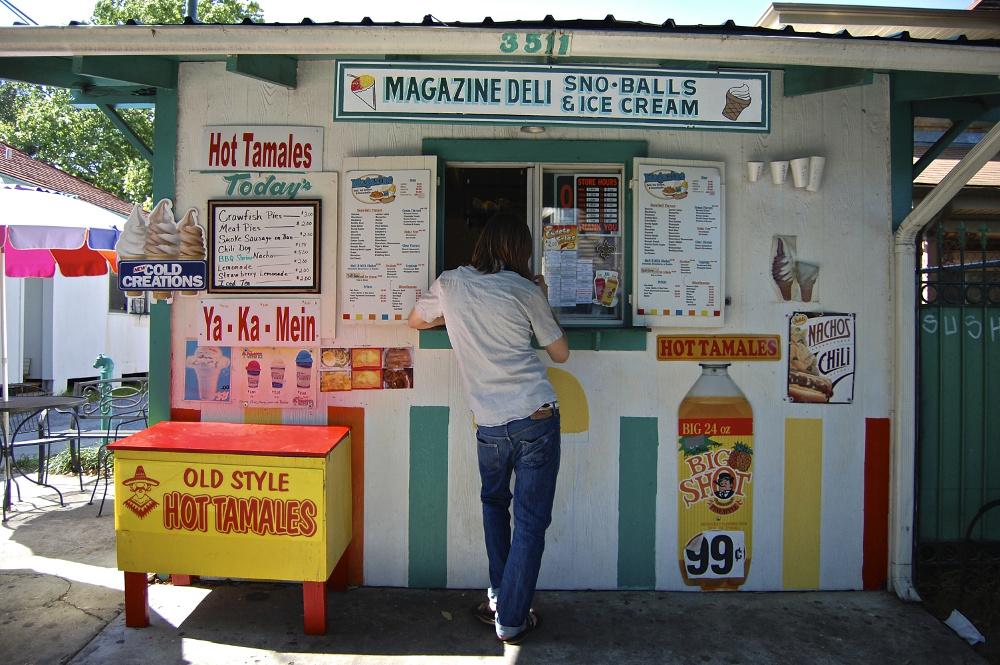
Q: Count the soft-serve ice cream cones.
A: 6